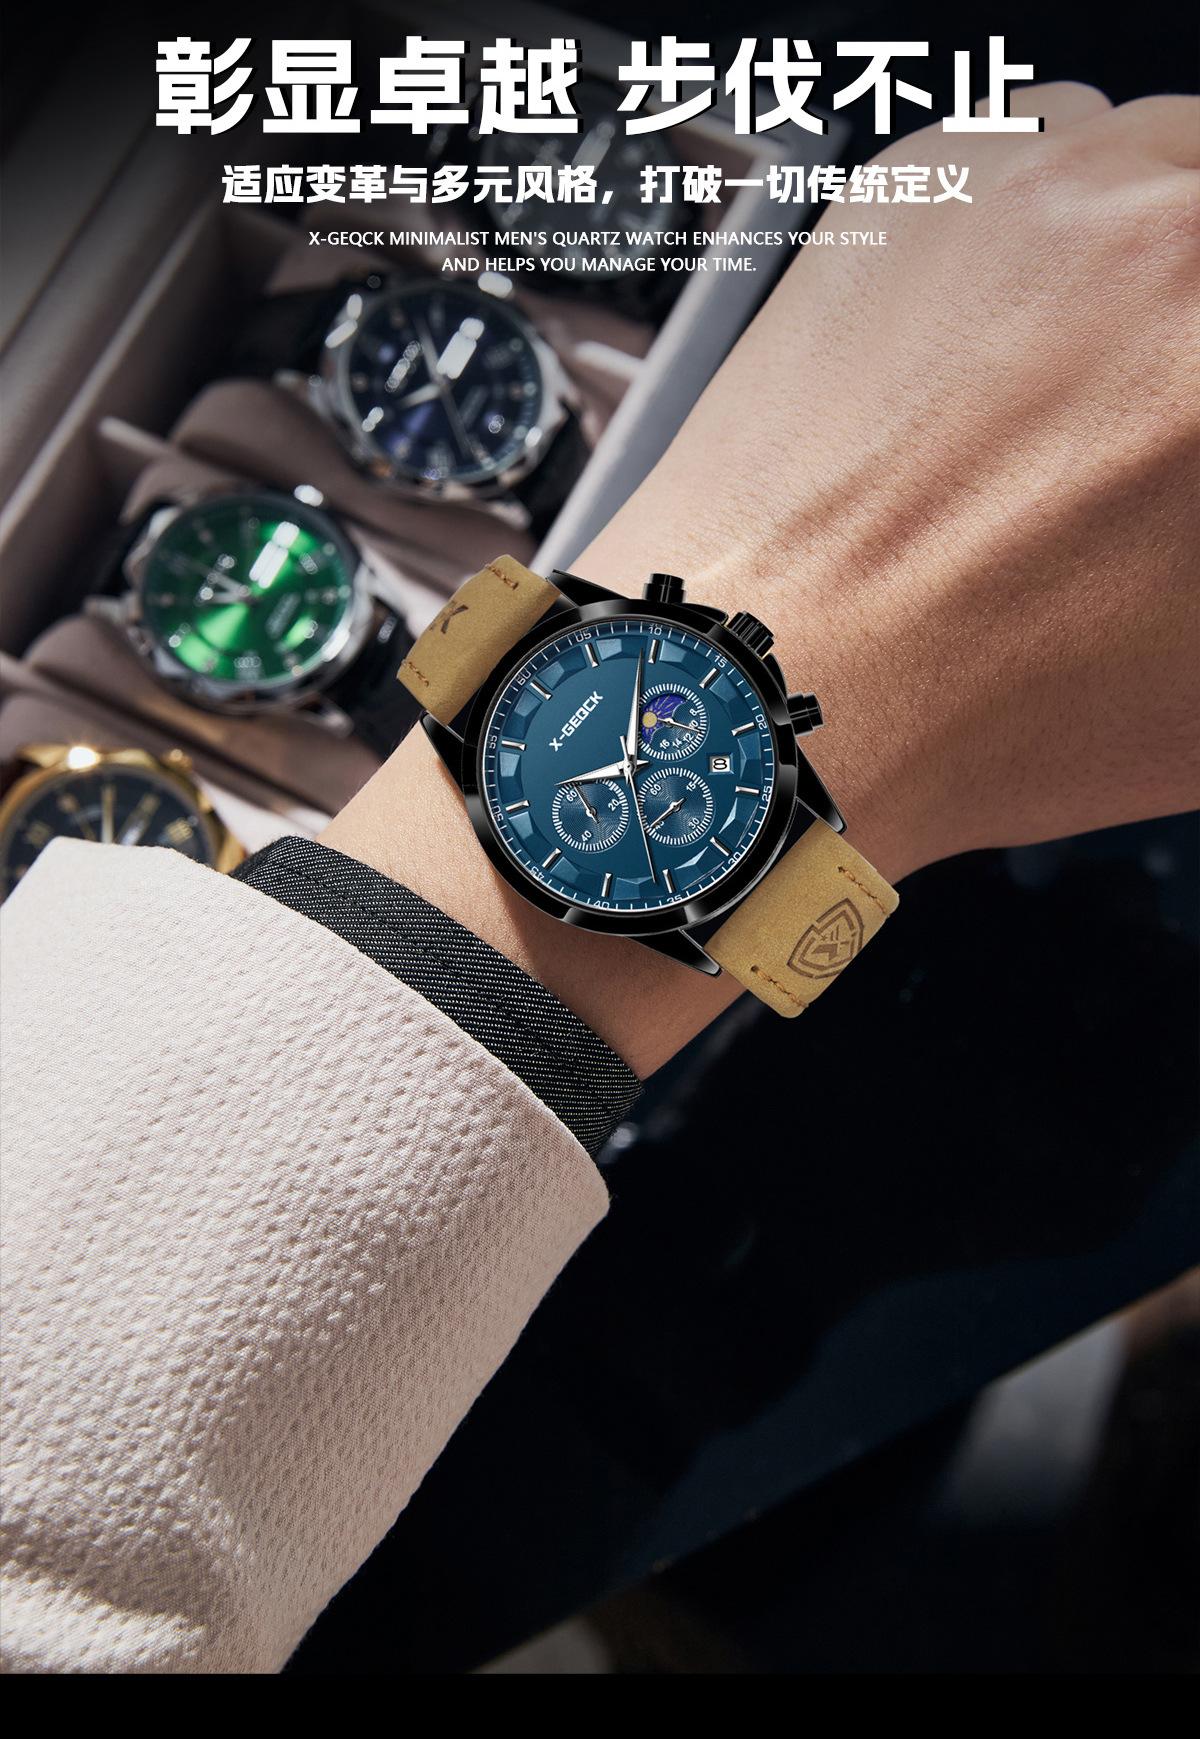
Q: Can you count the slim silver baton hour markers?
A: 12